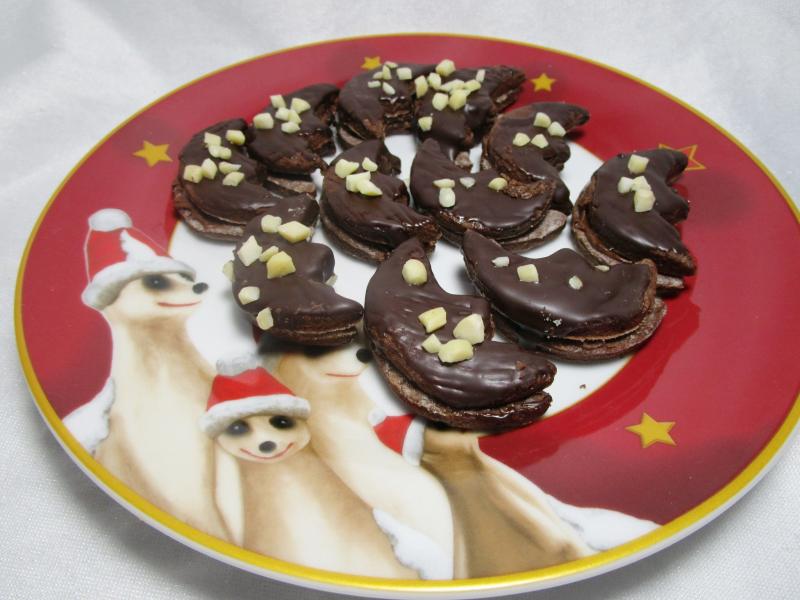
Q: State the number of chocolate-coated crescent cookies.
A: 11